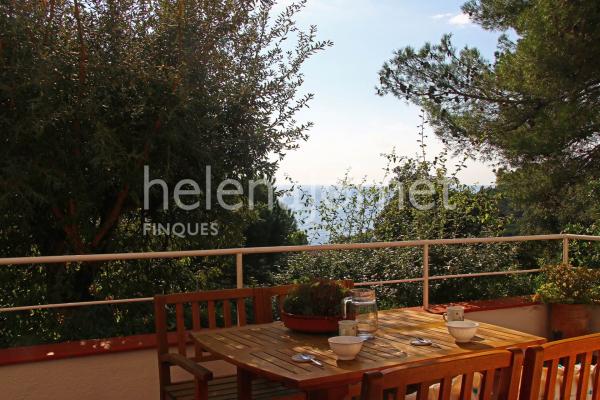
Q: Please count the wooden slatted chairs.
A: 4